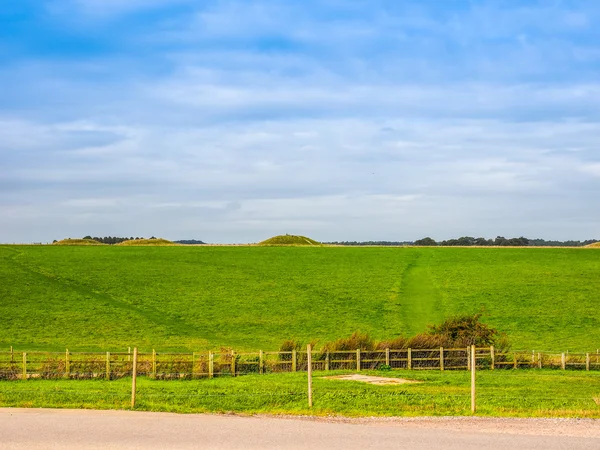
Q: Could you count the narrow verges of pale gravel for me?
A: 1